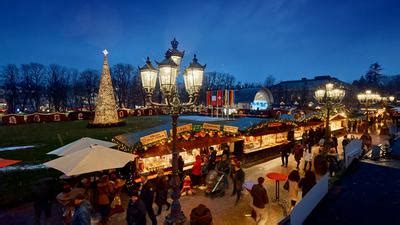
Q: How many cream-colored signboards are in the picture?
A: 4